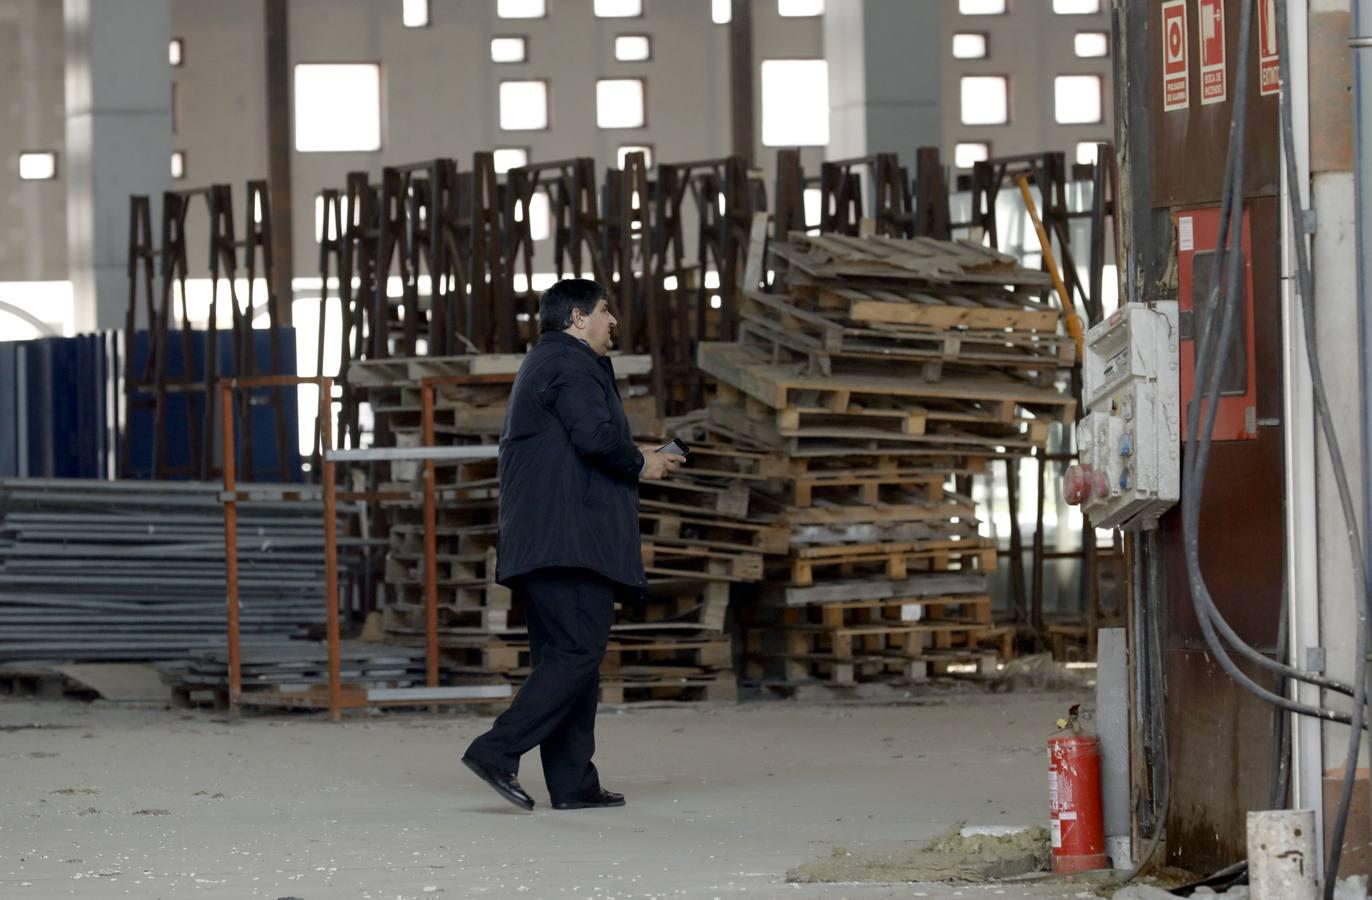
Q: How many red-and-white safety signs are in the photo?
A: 3